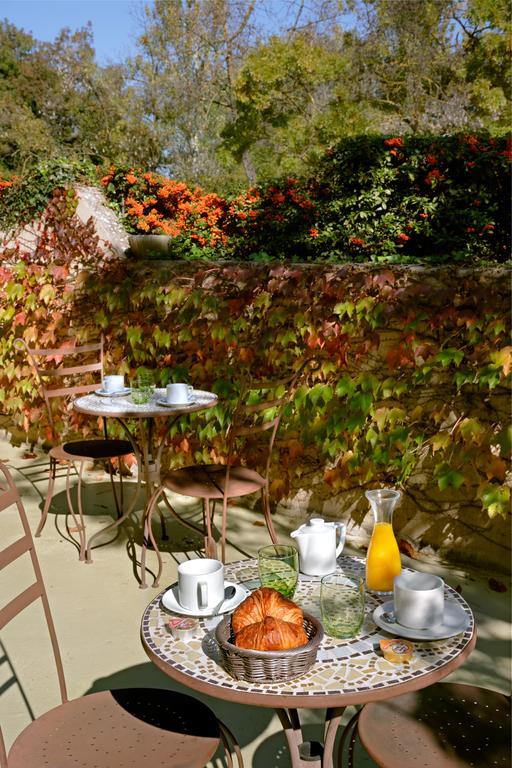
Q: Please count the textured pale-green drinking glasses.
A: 4